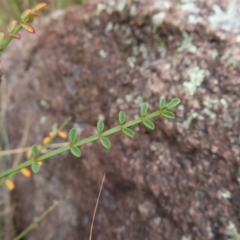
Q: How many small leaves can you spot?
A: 13